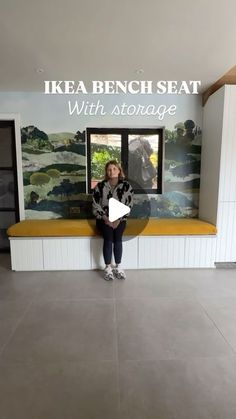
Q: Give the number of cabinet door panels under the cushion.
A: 5